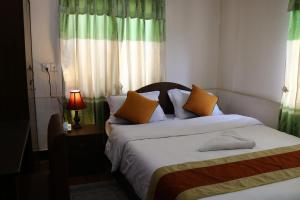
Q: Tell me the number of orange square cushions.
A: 2